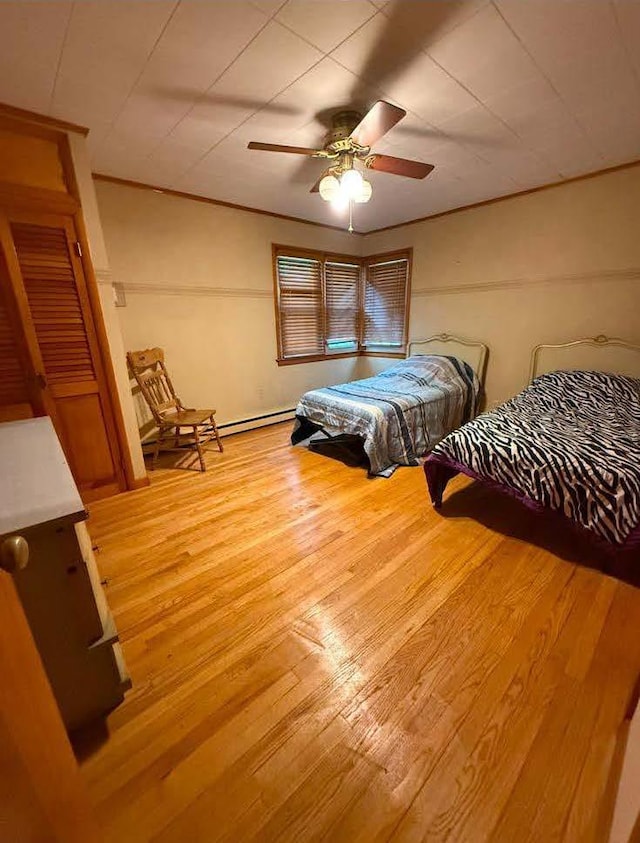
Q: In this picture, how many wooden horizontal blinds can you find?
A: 3